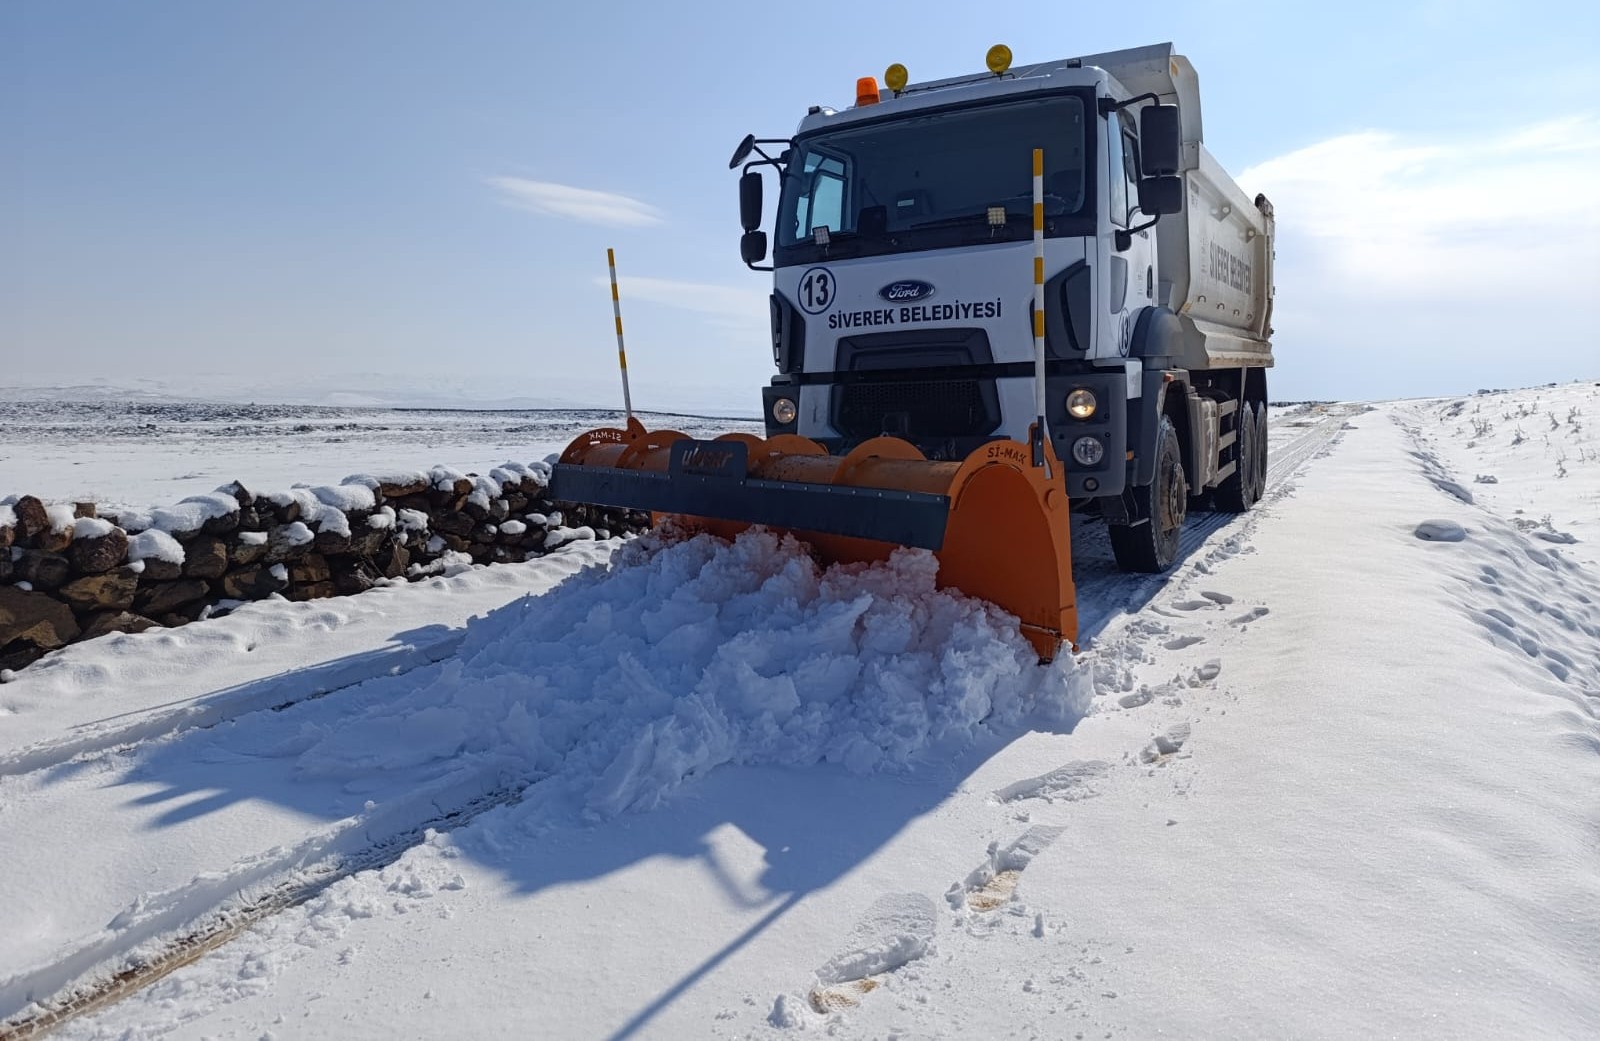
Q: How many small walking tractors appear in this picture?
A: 0